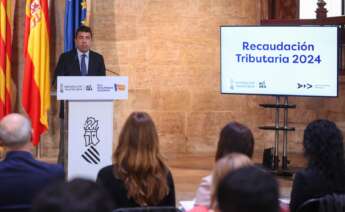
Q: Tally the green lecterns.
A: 0